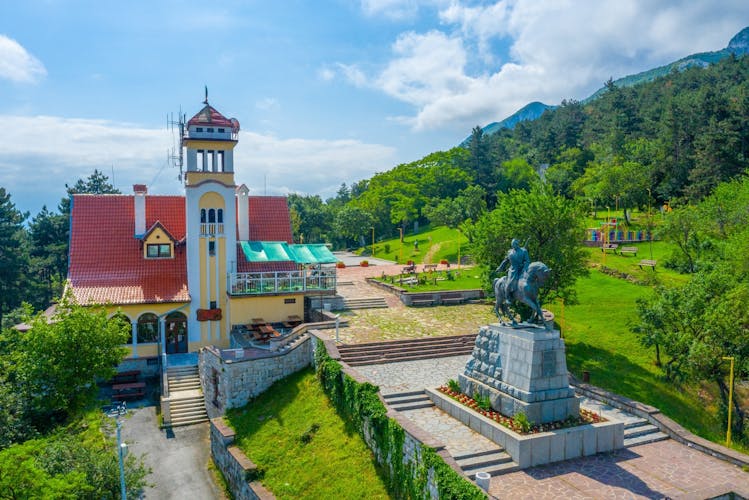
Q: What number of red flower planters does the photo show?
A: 4